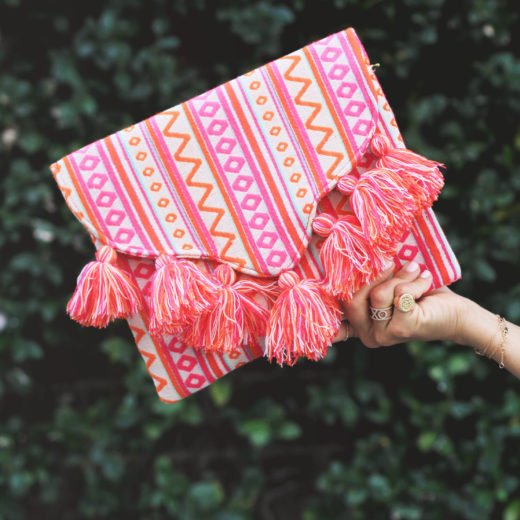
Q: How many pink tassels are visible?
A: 7